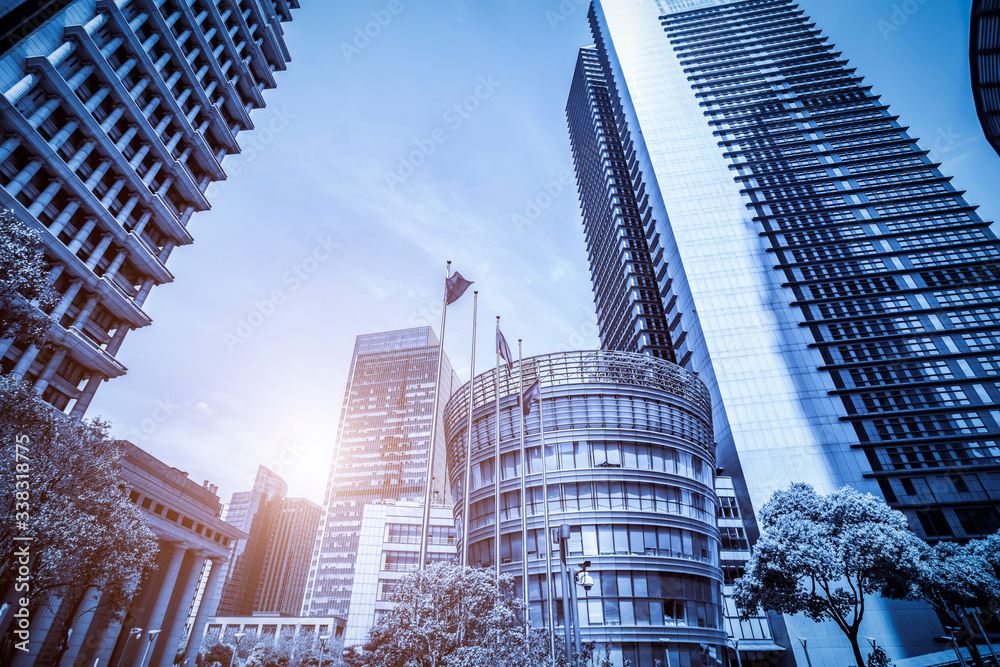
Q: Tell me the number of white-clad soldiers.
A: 0